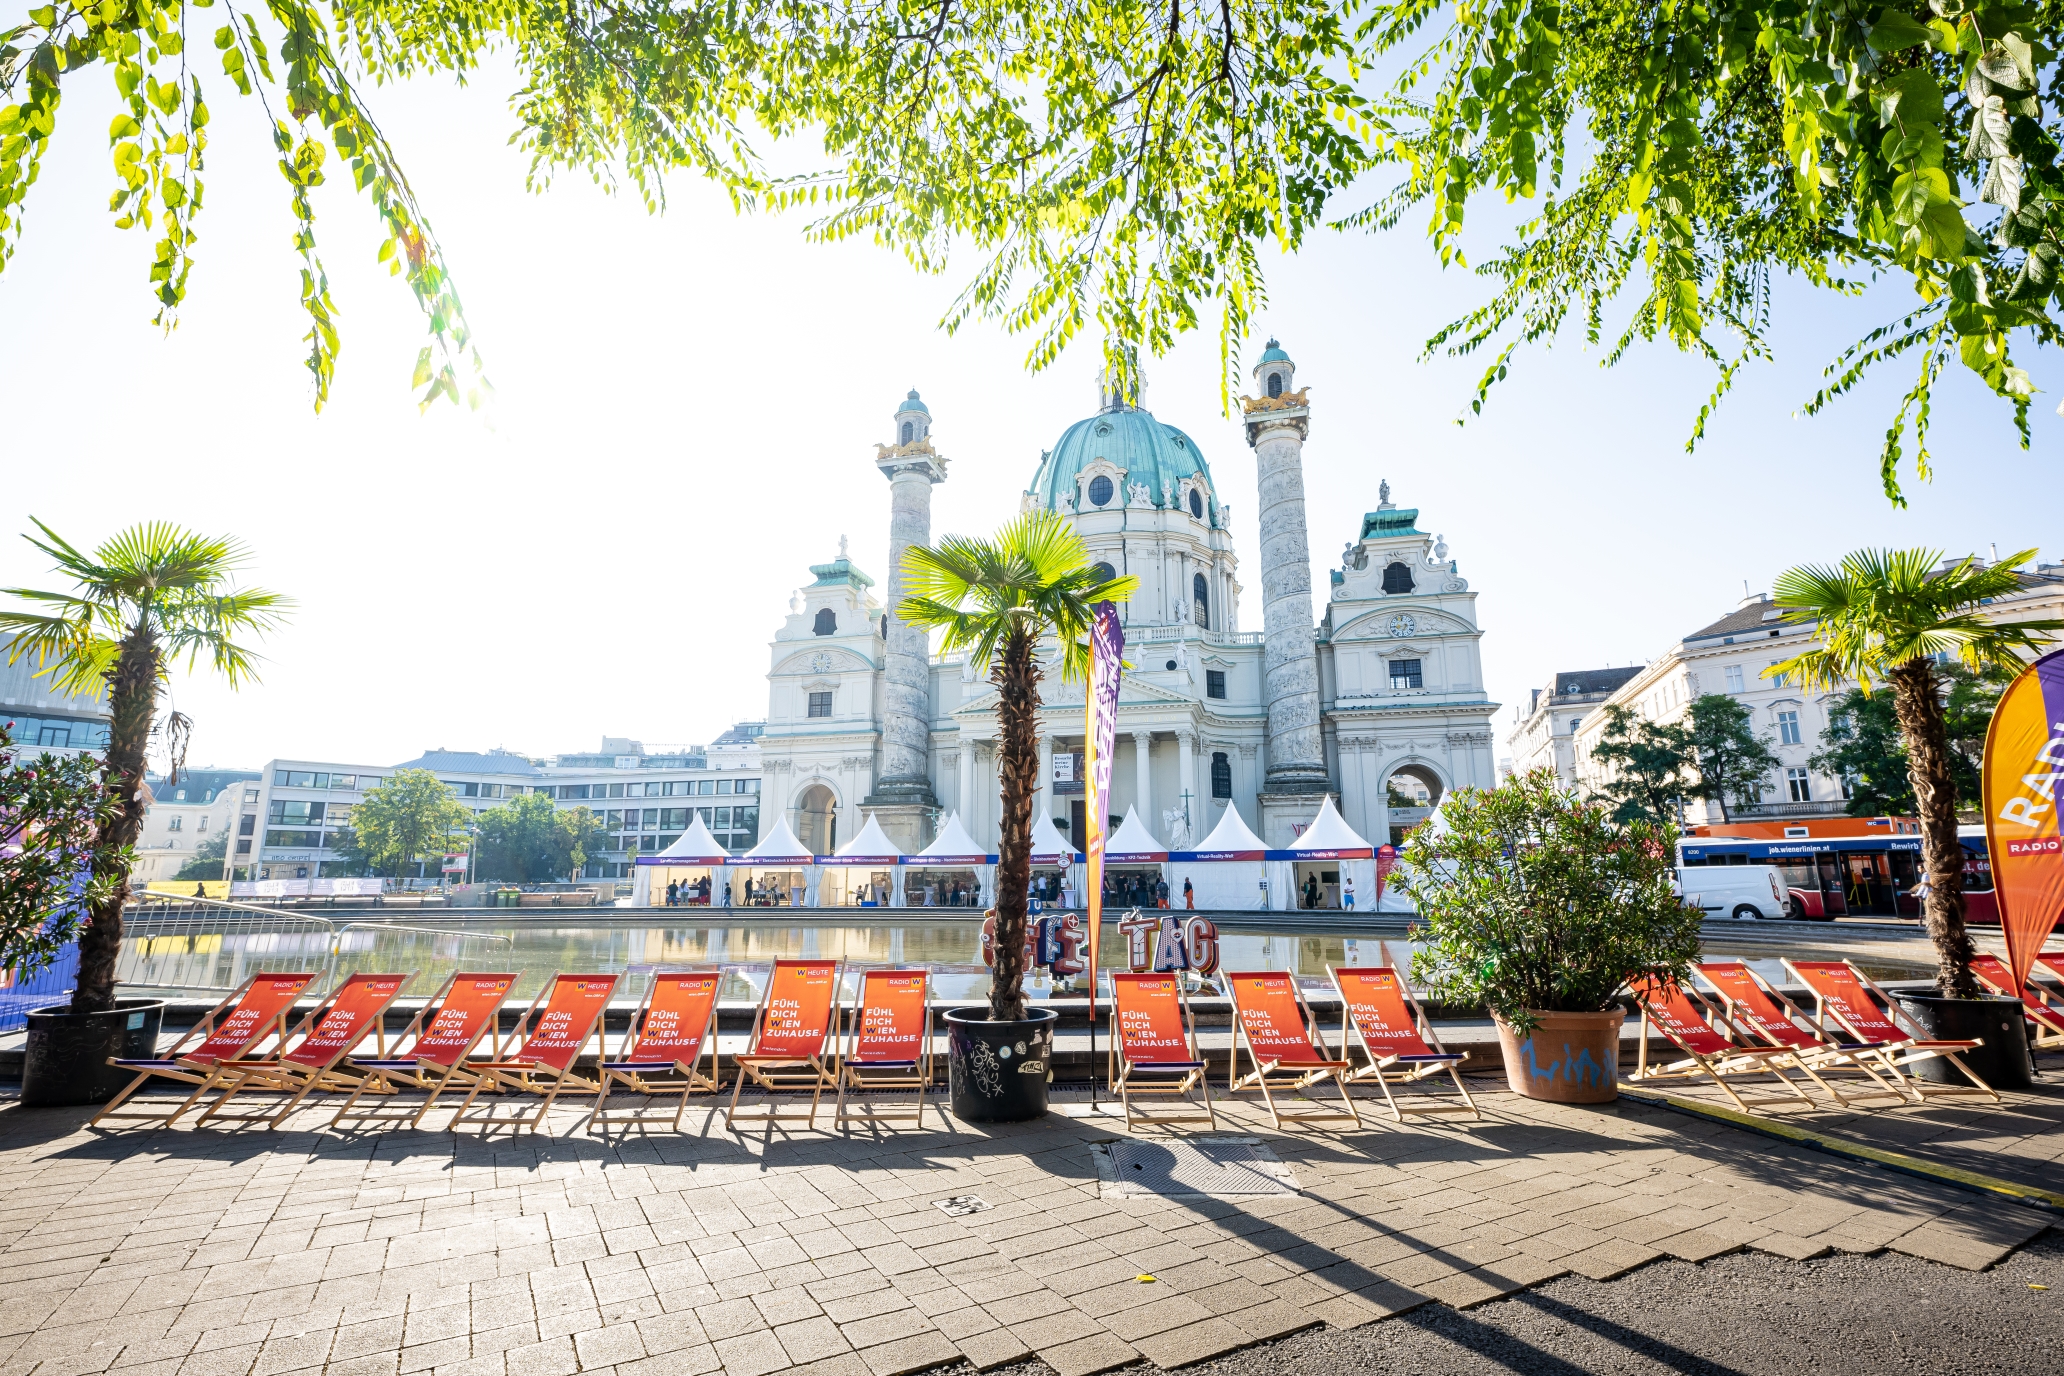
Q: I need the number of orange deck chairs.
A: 15